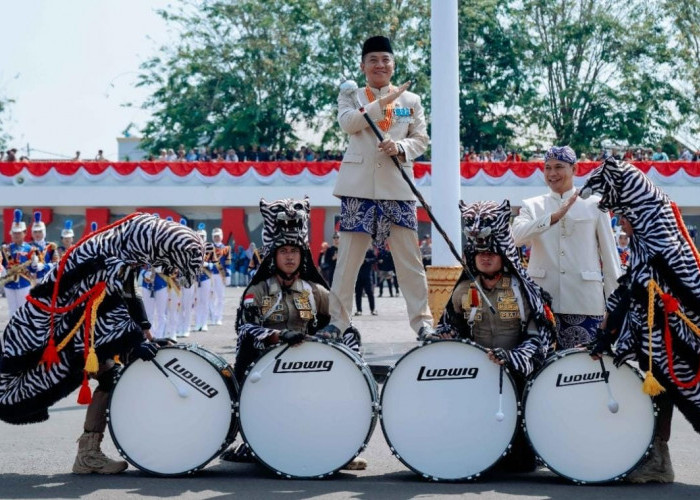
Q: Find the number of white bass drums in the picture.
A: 4